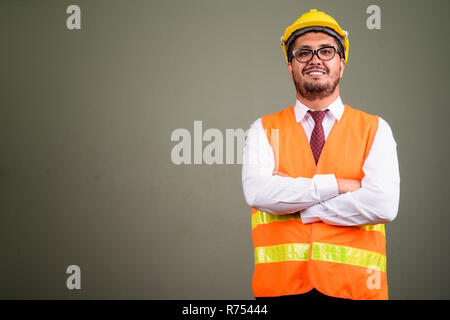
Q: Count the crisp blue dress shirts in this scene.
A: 0